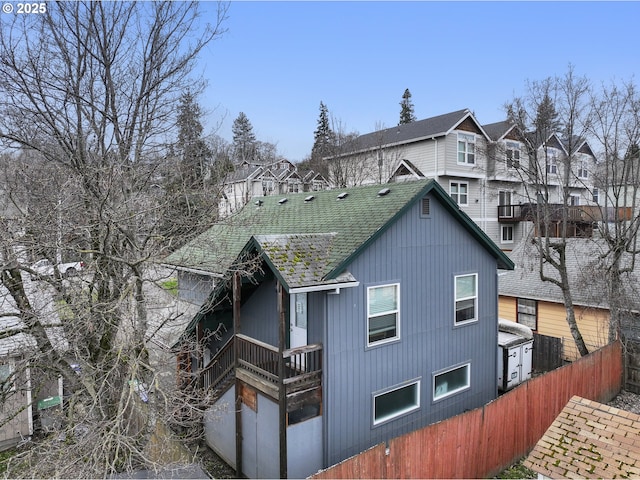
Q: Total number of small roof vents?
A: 5